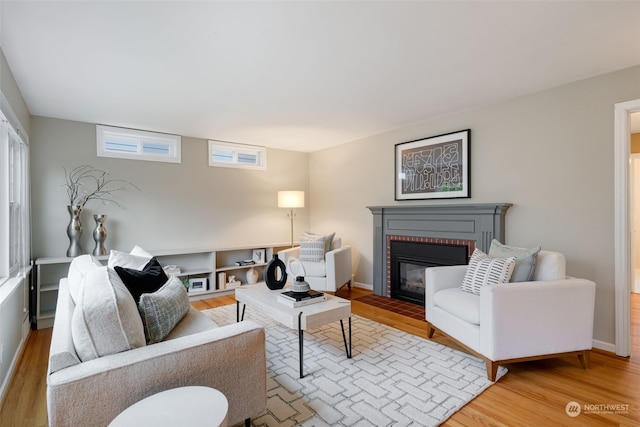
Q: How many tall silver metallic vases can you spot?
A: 2